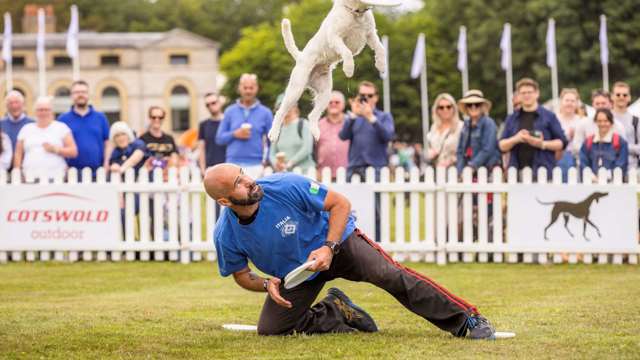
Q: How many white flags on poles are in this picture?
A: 9